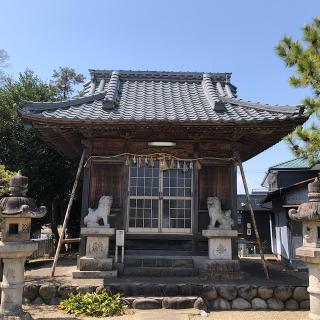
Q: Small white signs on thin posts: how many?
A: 1